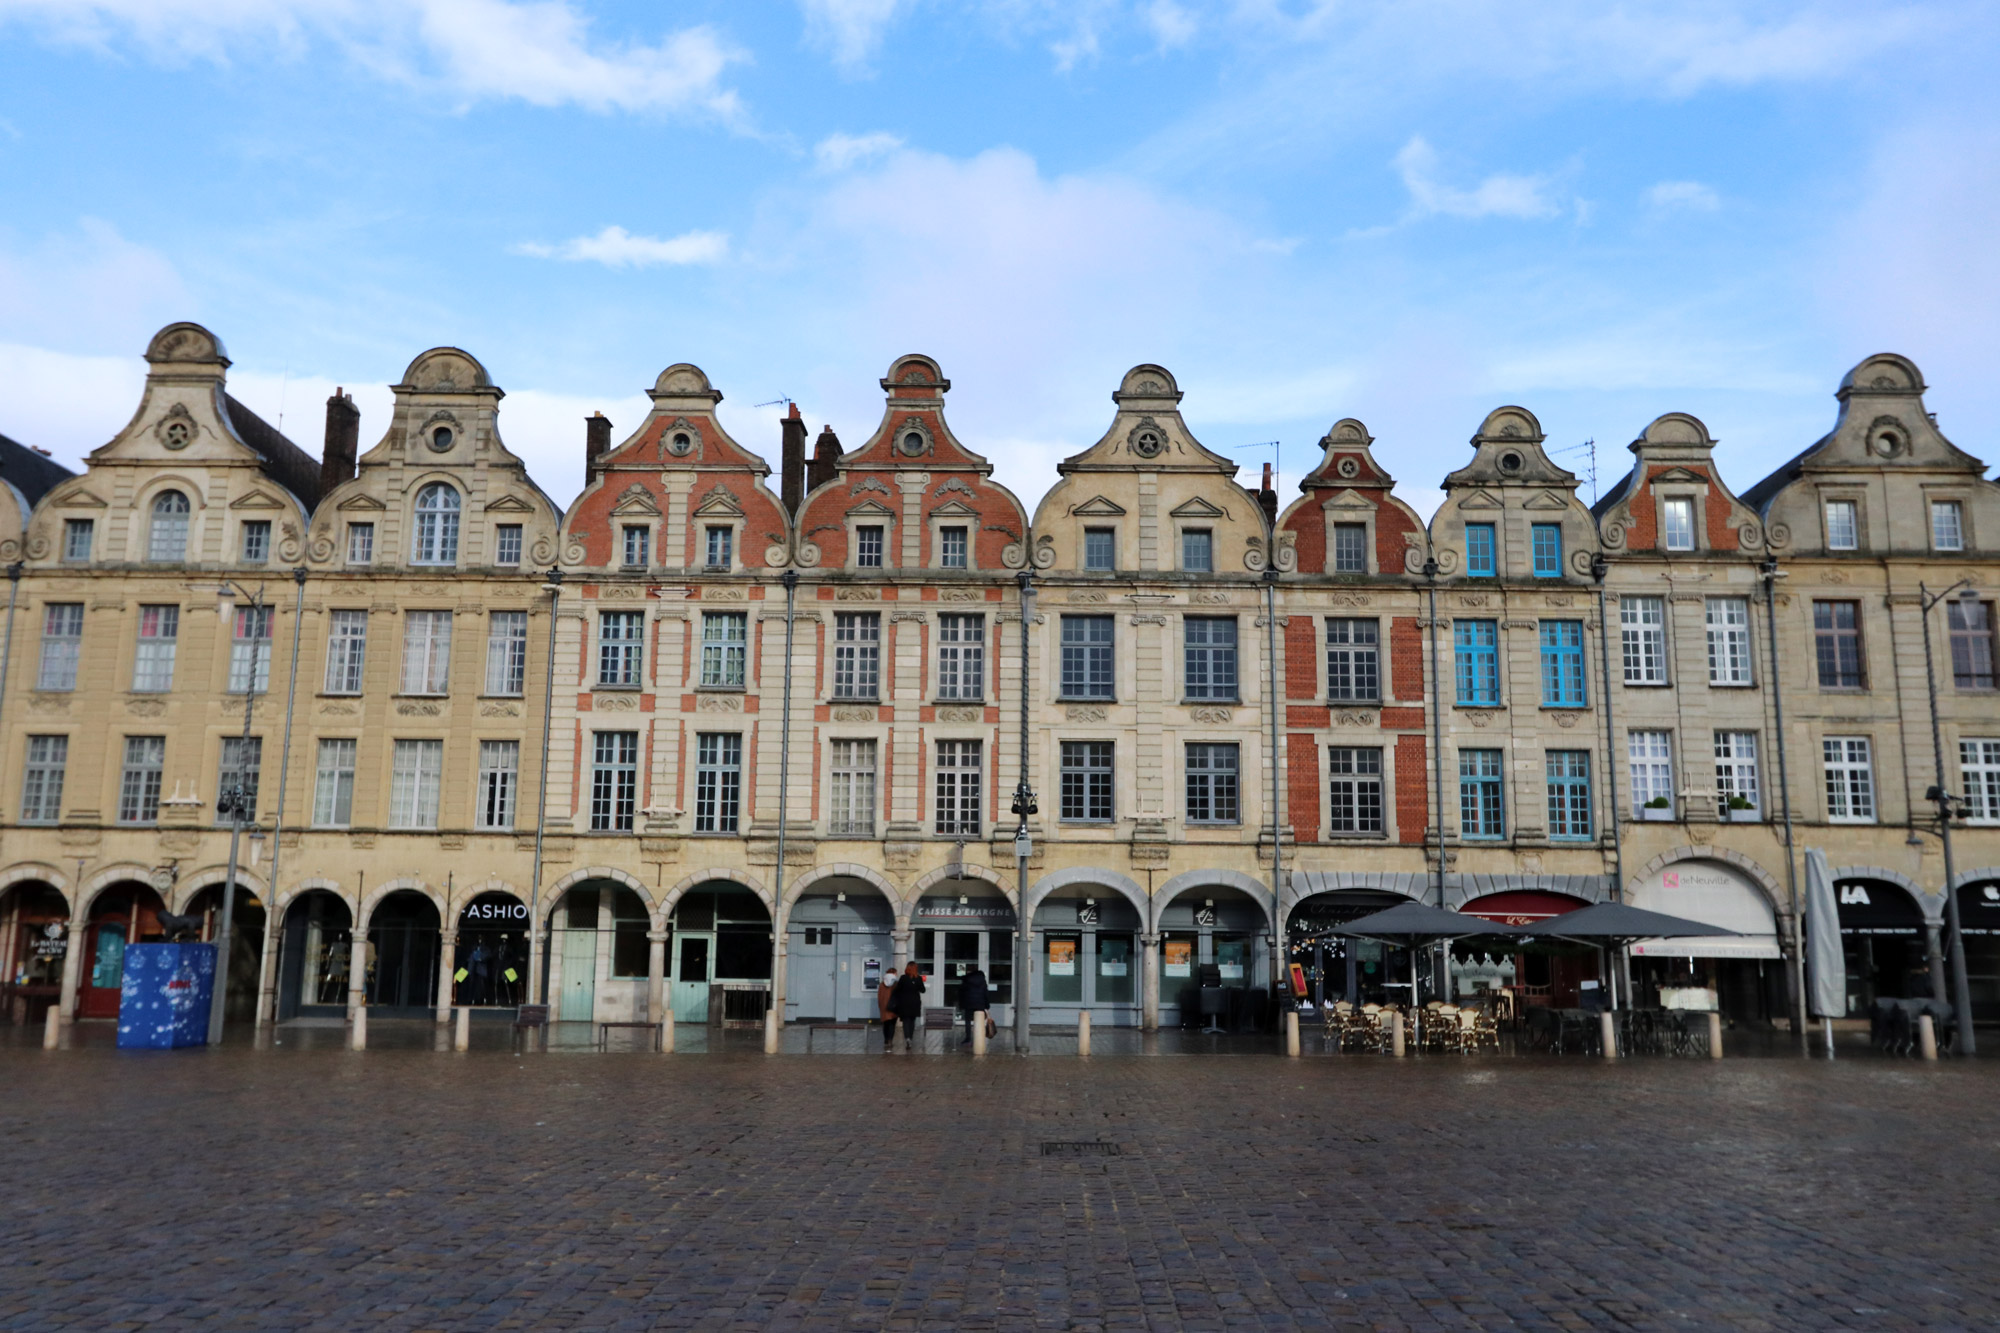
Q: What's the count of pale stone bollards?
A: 12